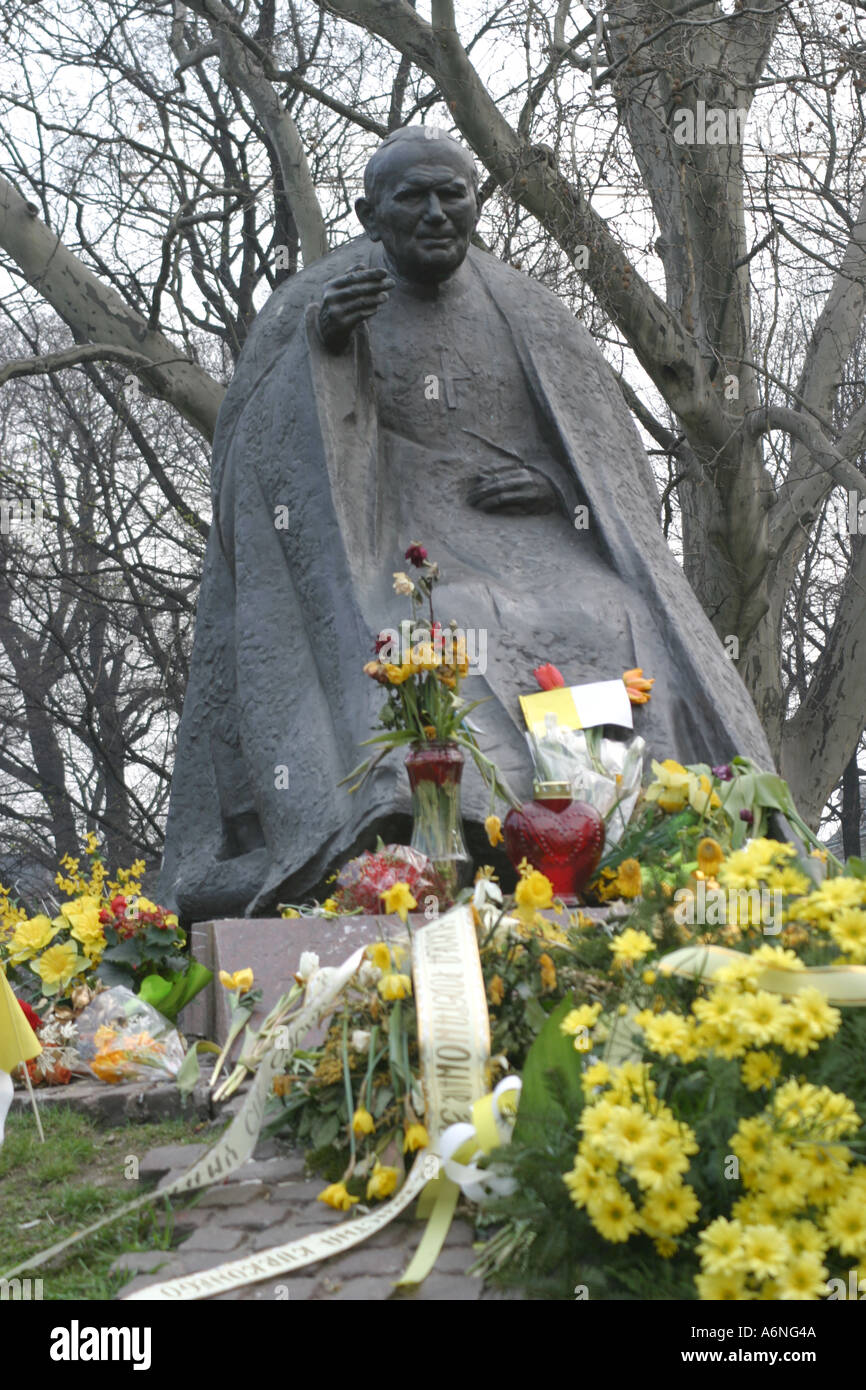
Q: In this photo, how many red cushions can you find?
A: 0